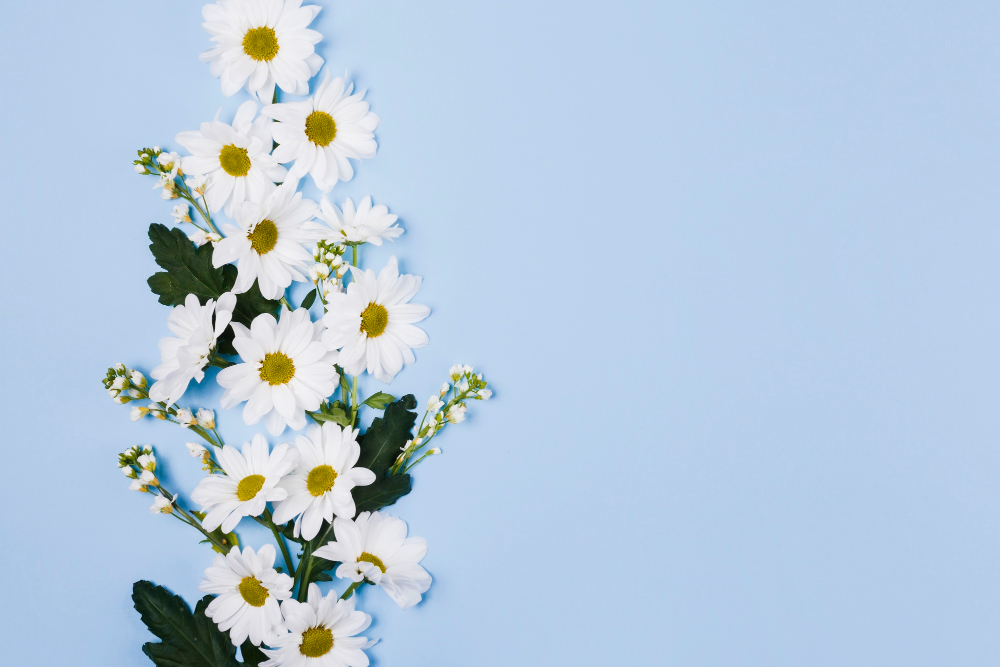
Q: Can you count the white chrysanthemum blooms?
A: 13